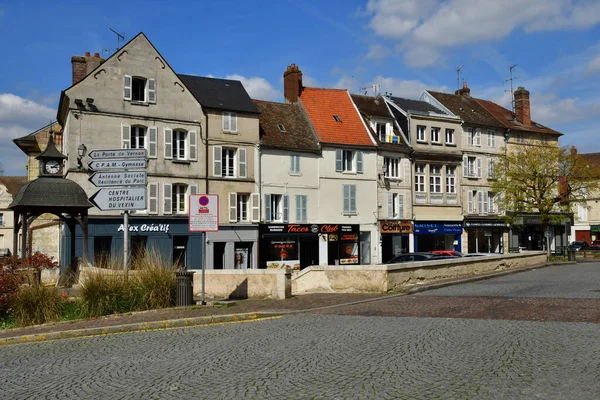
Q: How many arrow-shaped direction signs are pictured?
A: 4